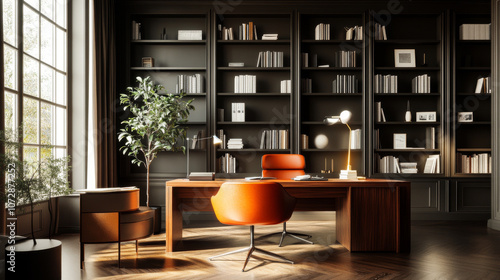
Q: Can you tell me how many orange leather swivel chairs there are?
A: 2